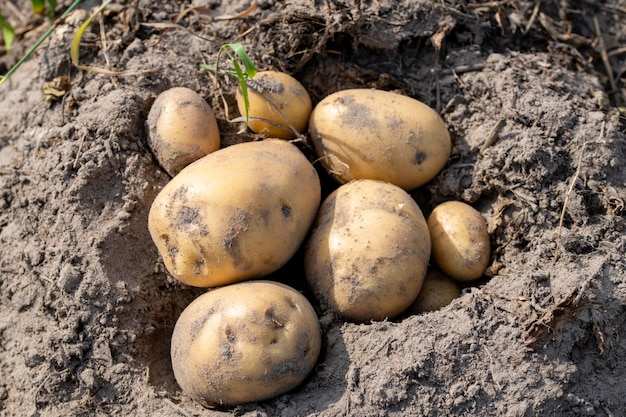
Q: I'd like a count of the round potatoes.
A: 8